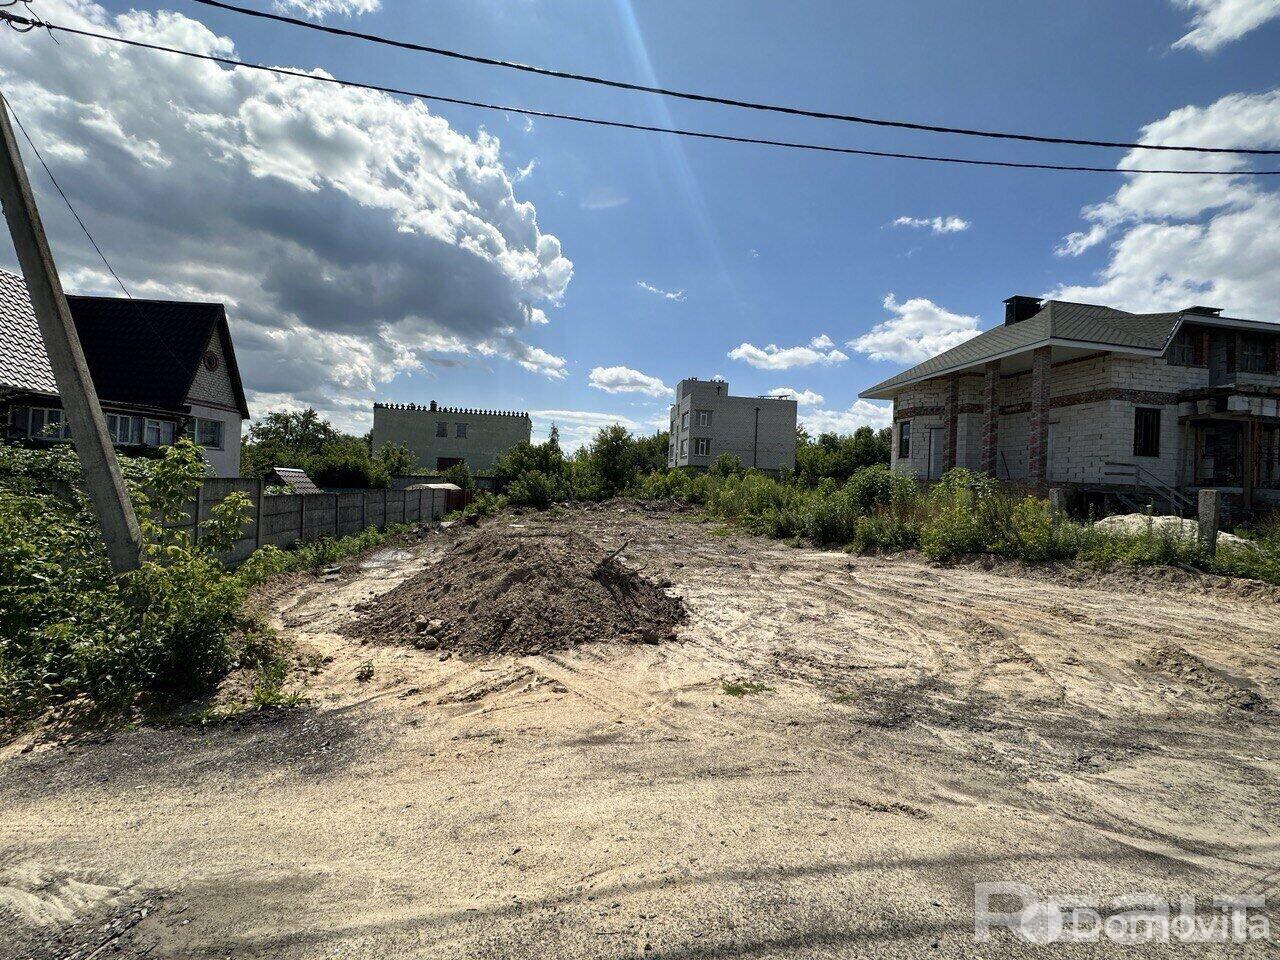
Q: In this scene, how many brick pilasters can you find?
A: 3